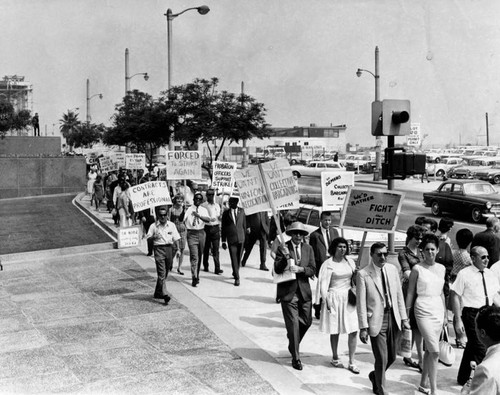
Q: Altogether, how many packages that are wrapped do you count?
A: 0